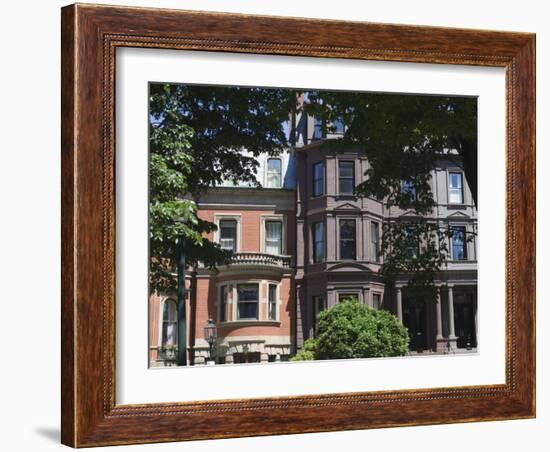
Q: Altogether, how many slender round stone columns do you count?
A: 3